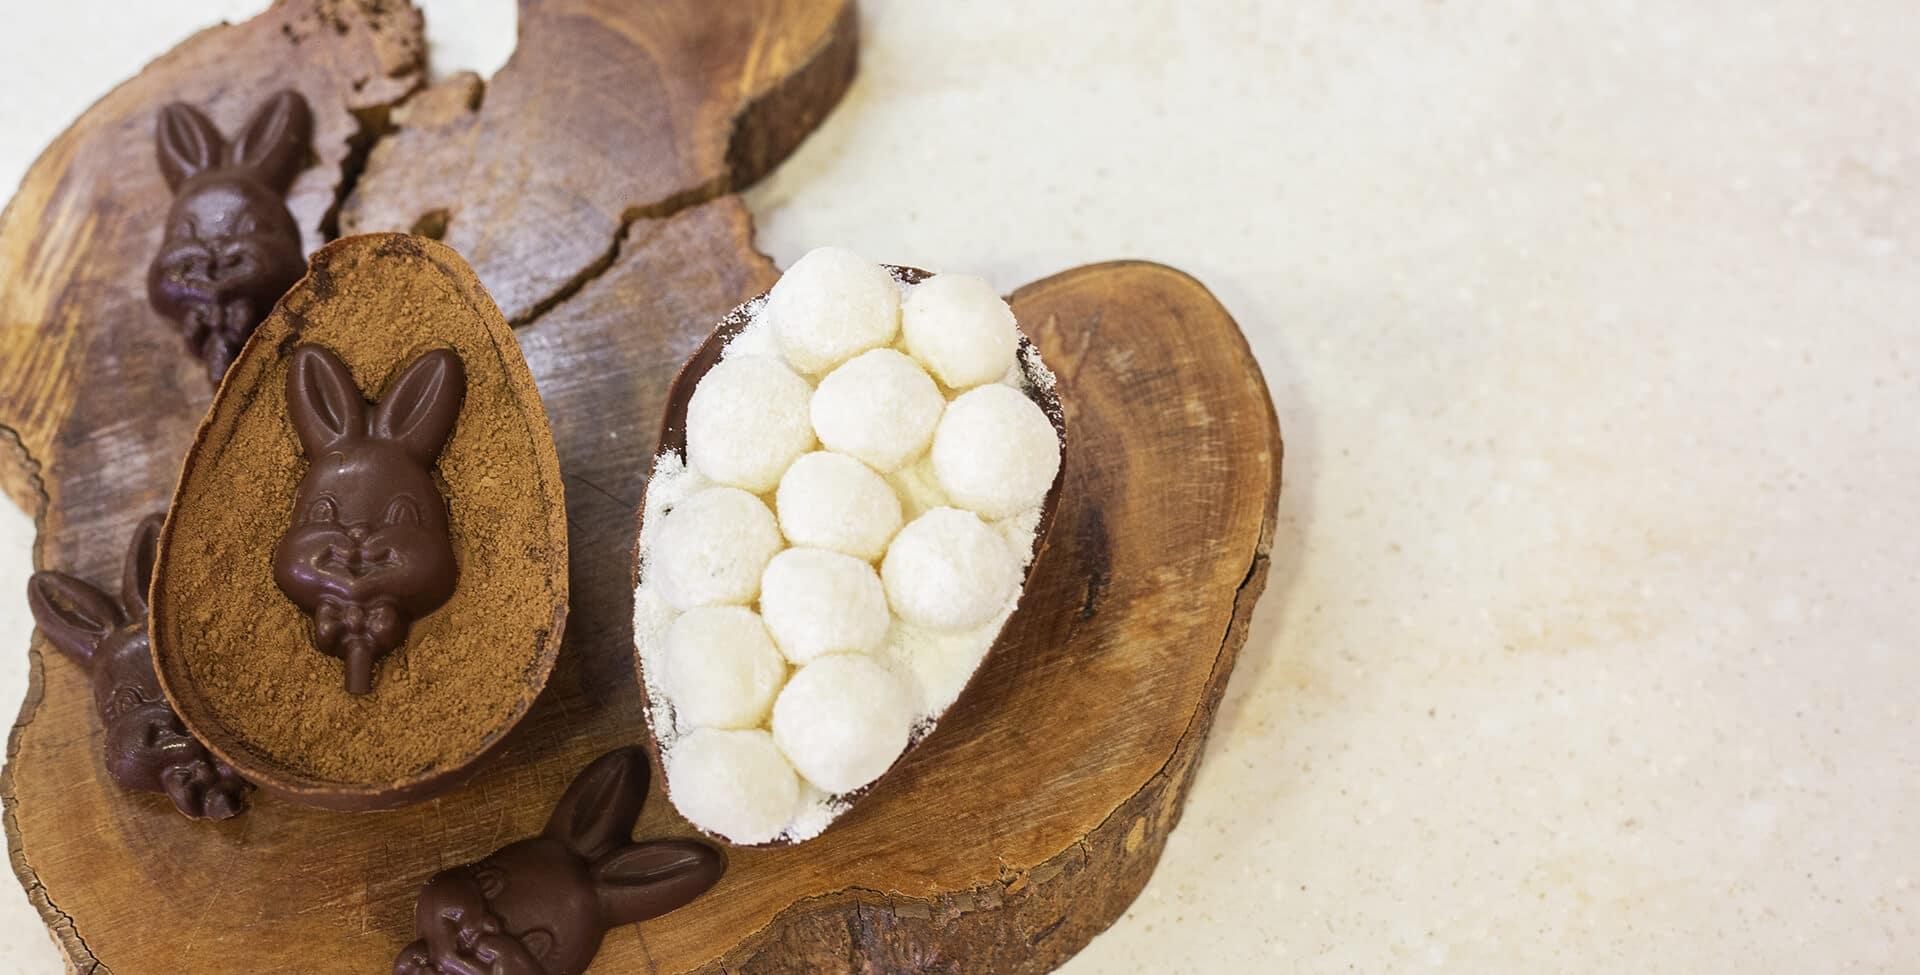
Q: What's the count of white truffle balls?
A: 12